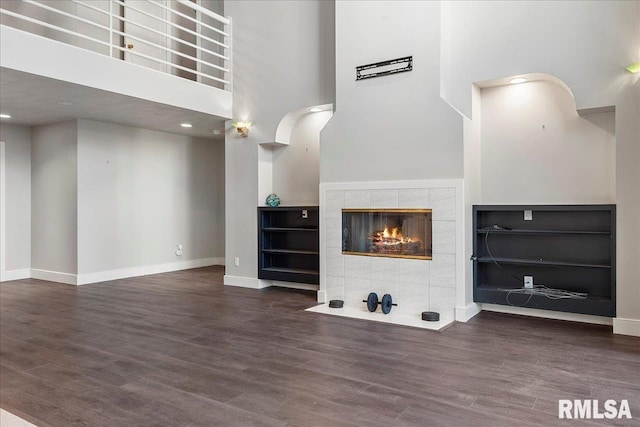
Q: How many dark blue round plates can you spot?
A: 2